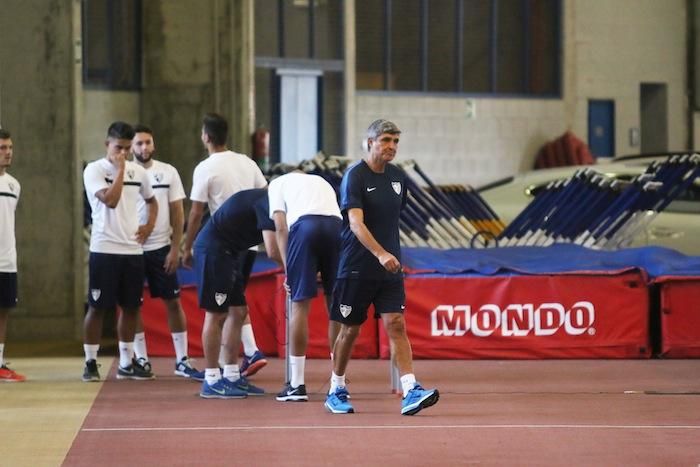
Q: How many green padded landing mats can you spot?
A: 0